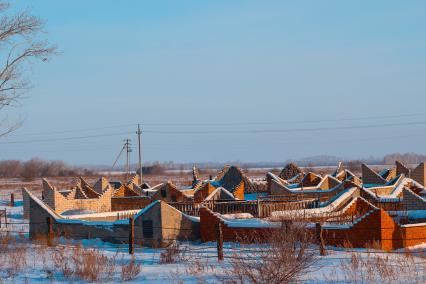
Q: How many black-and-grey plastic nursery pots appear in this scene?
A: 0